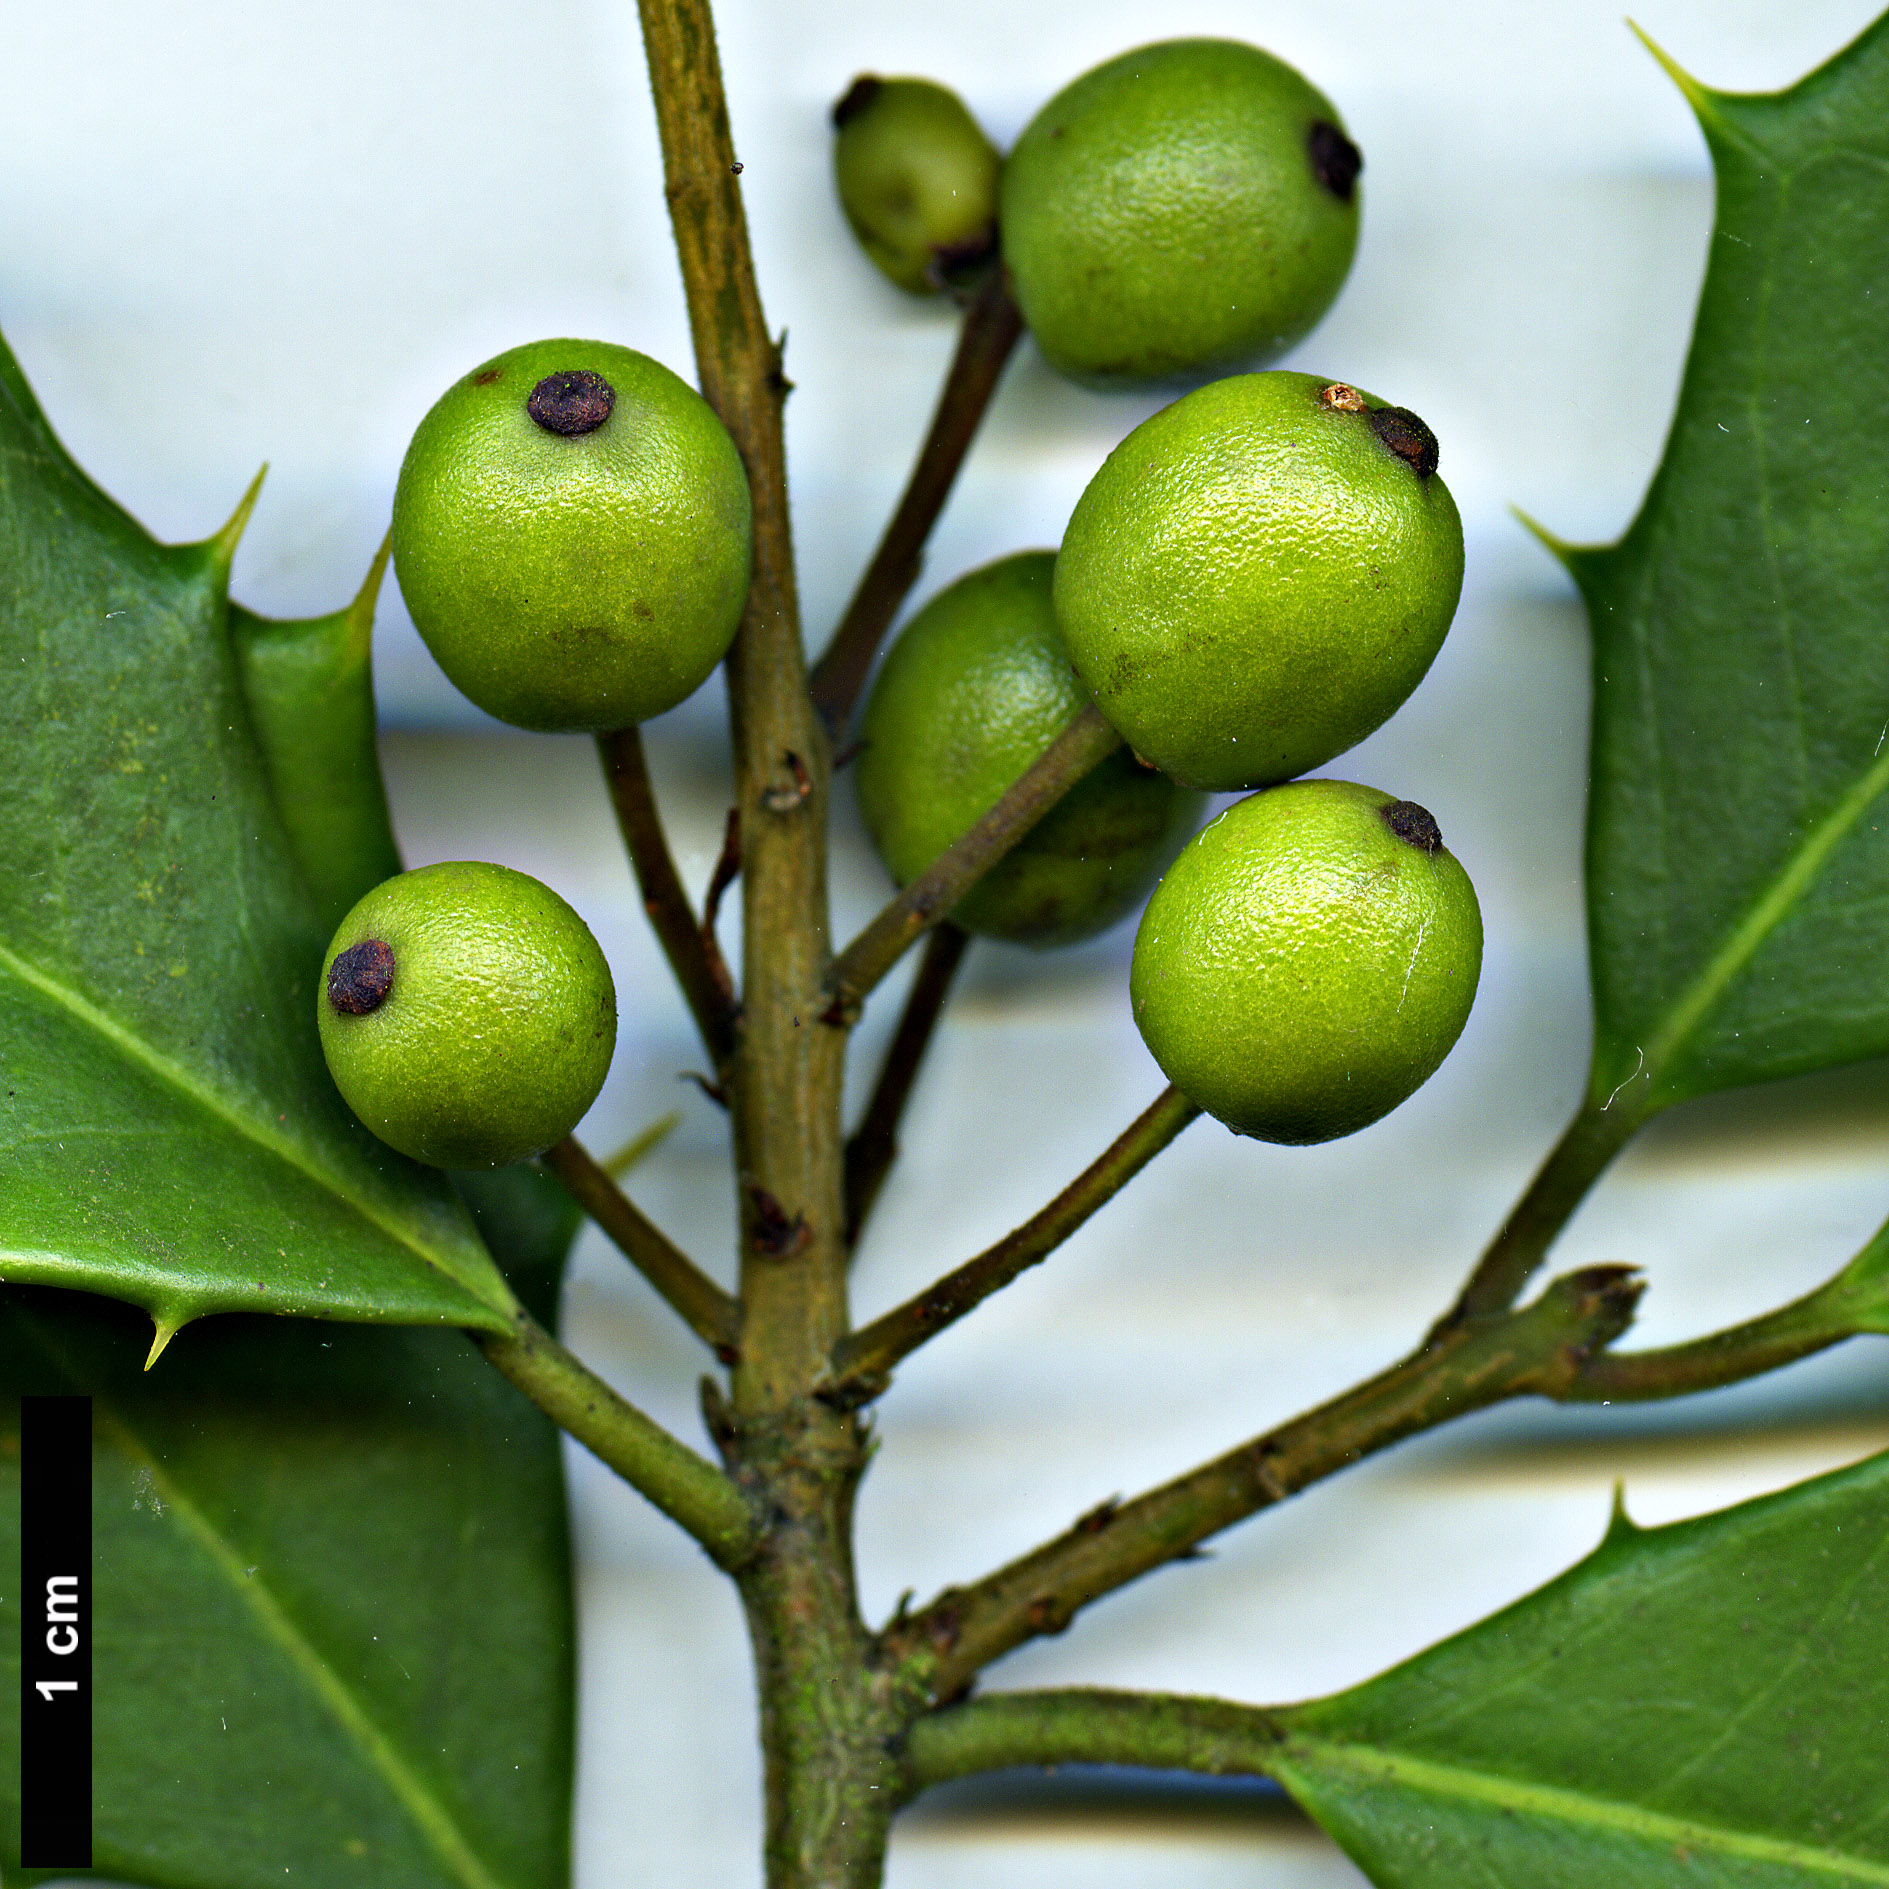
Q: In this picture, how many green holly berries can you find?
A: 7